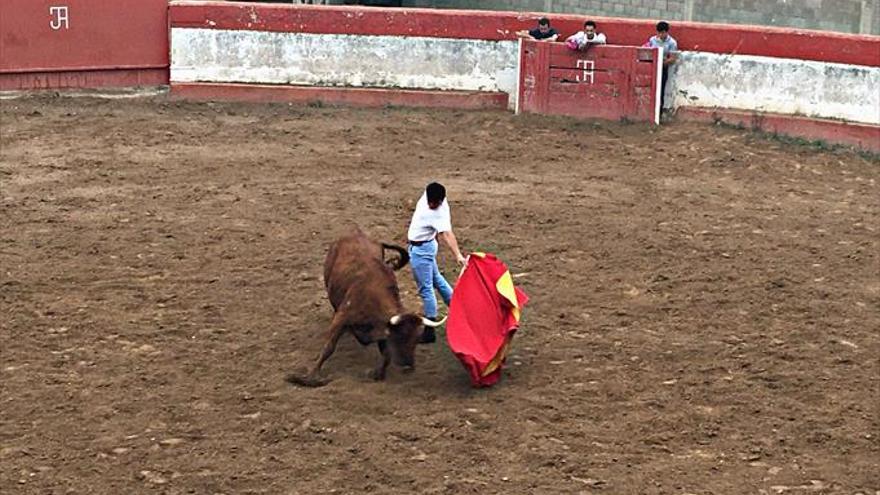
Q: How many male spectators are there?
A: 3